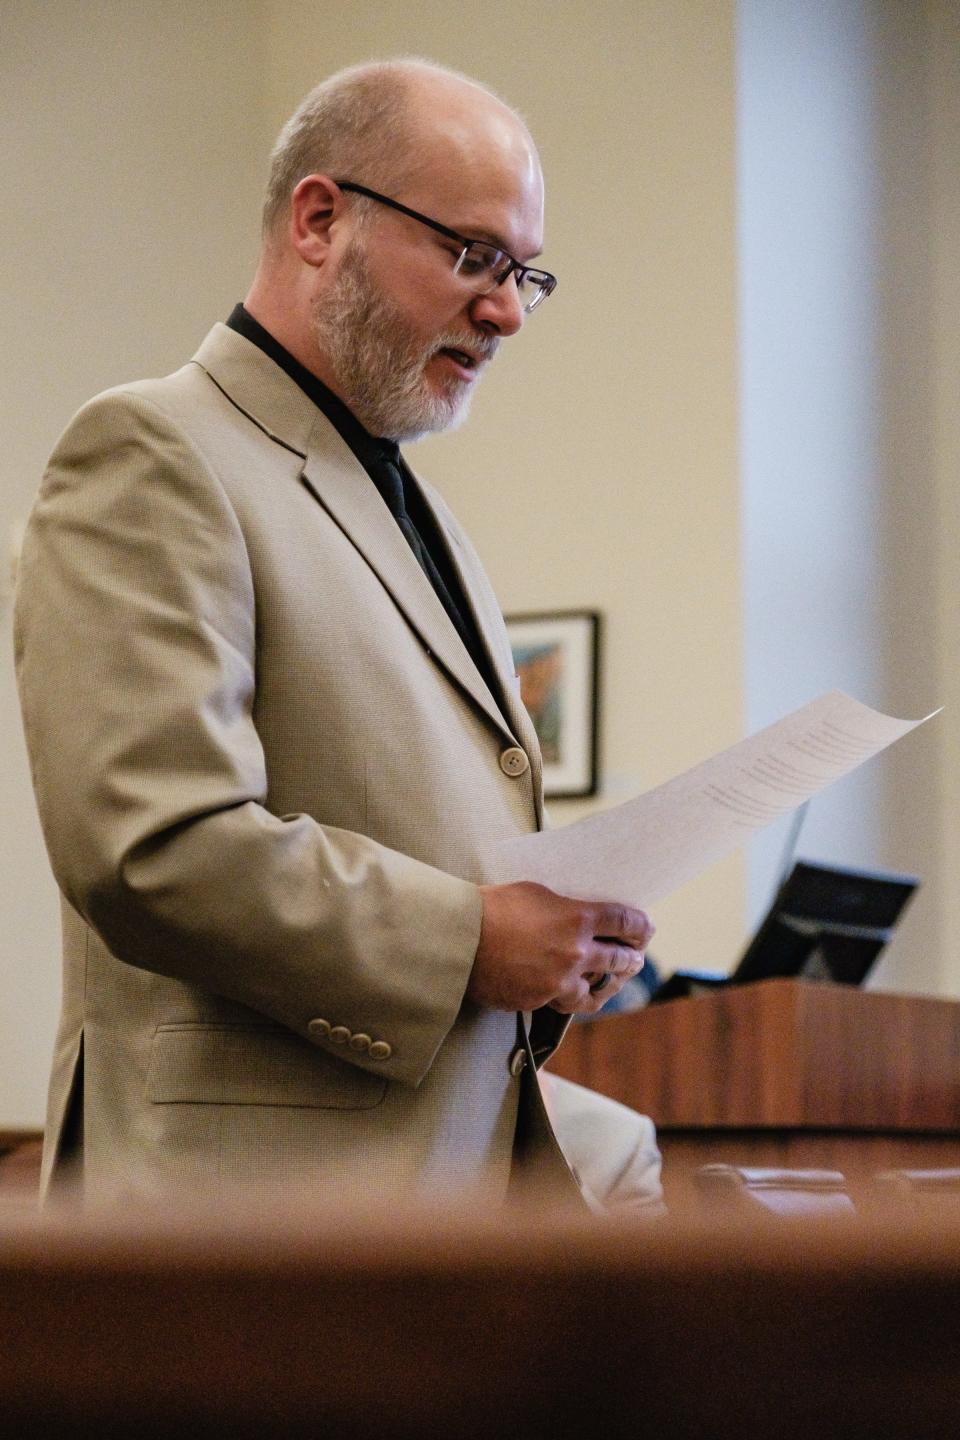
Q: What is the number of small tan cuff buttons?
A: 4